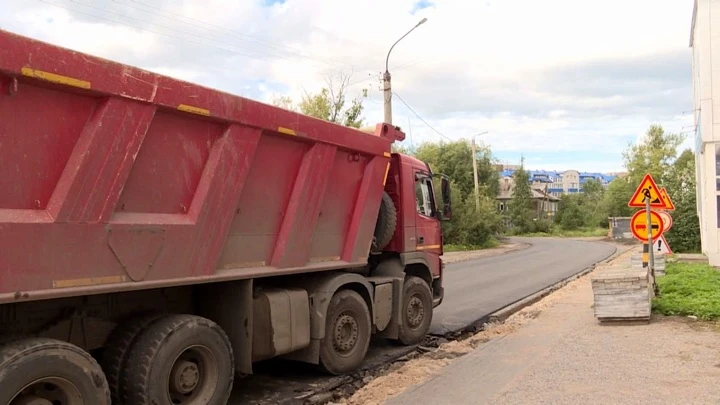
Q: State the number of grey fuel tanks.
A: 1